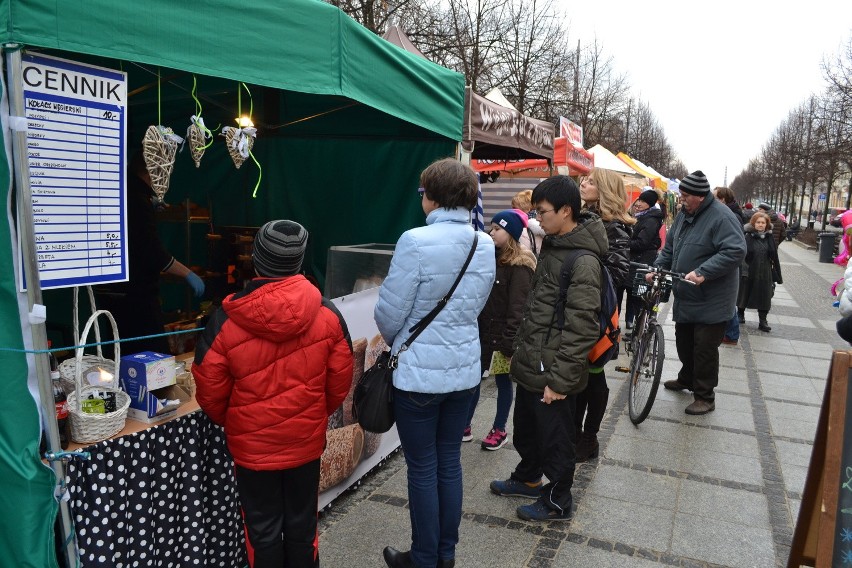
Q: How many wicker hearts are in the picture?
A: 3